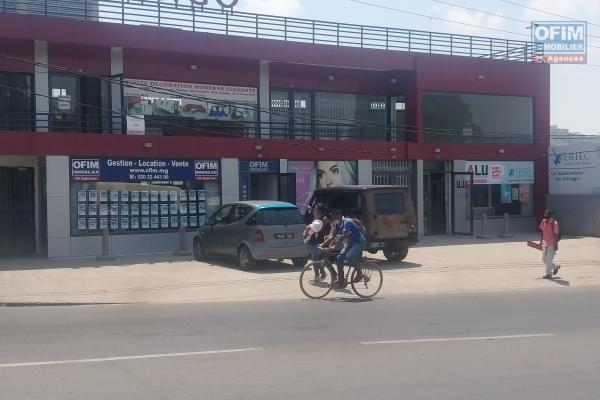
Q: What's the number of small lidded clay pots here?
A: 0